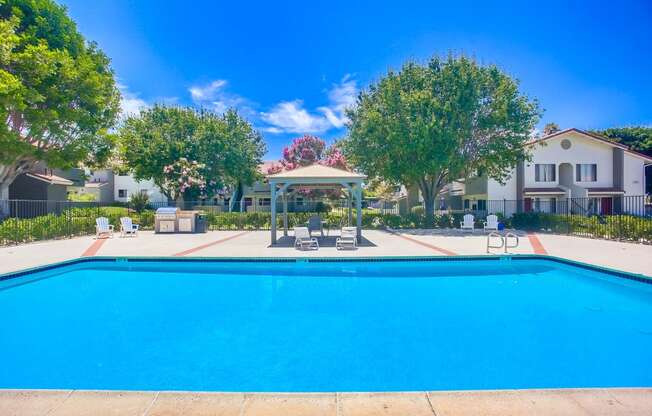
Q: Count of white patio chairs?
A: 6